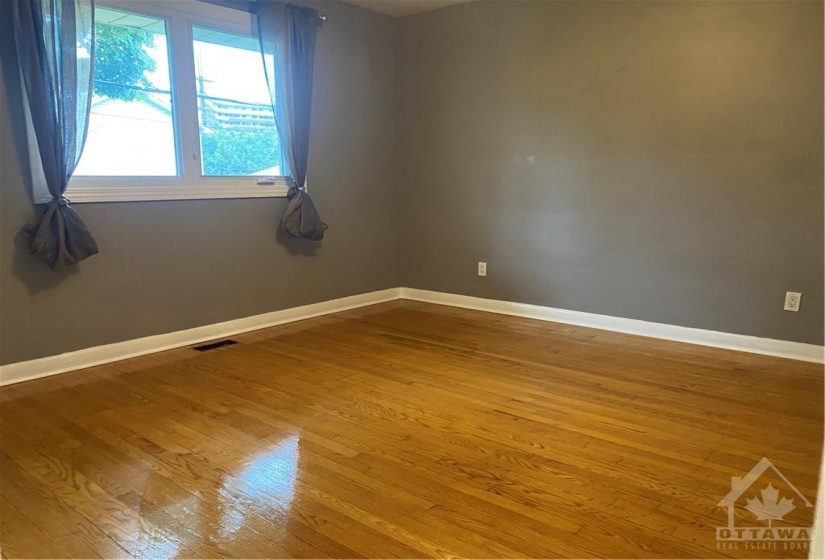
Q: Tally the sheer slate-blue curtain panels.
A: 2